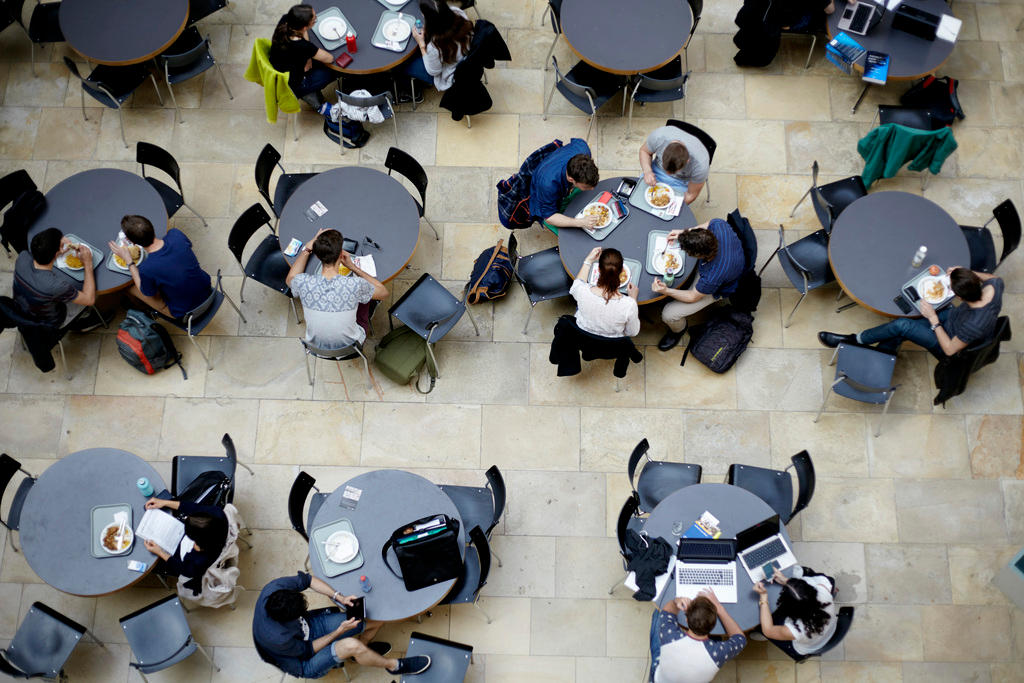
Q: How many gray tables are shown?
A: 11